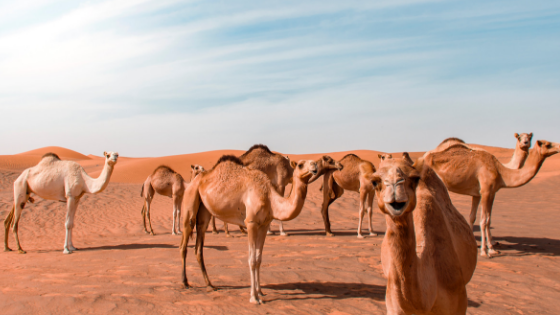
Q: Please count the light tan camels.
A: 1